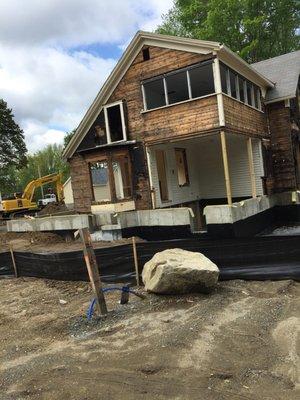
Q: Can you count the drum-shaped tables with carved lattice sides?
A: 0